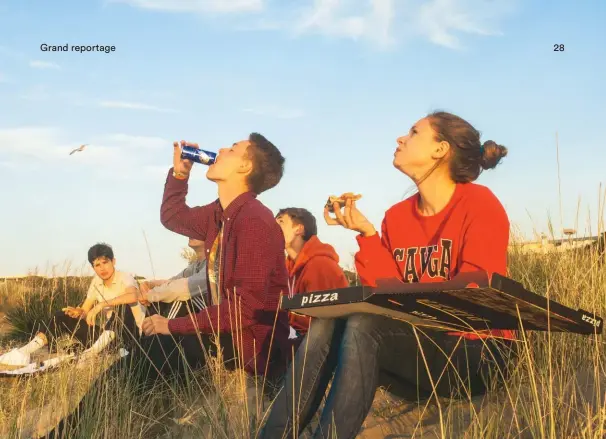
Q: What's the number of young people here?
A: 5